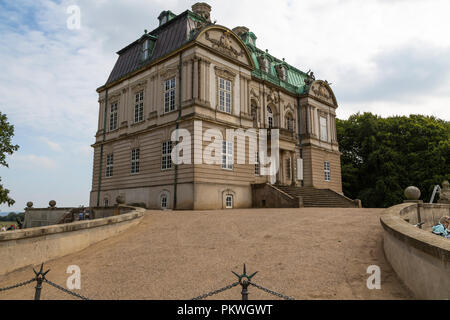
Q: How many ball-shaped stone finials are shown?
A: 4